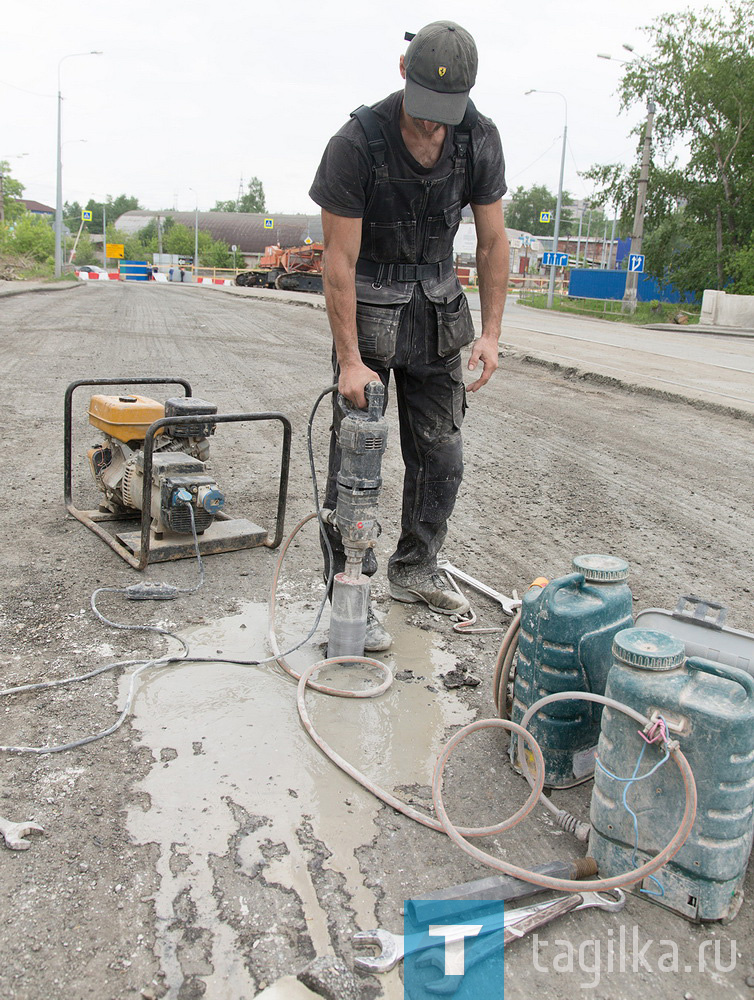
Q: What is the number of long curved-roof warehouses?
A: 1